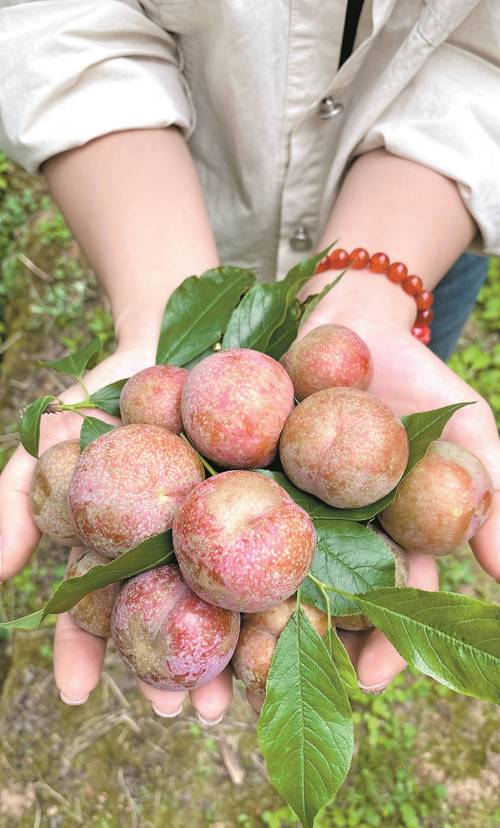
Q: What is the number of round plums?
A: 12